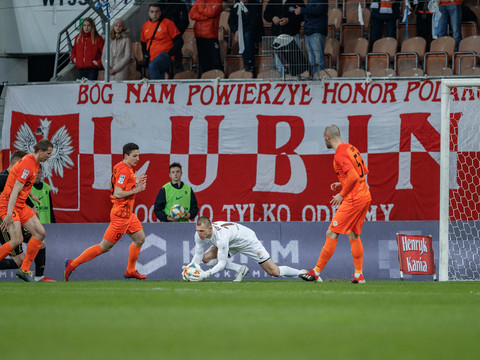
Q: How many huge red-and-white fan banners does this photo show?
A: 1